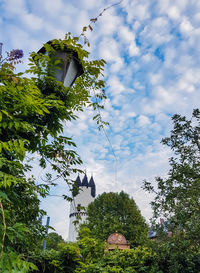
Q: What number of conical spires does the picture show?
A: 3